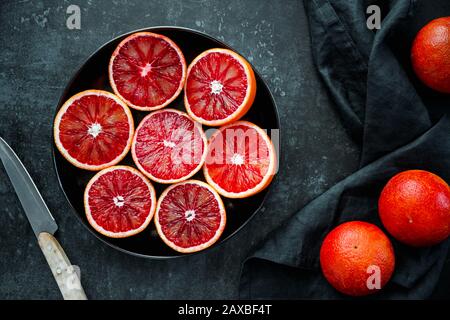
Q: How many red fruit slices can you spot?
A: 7